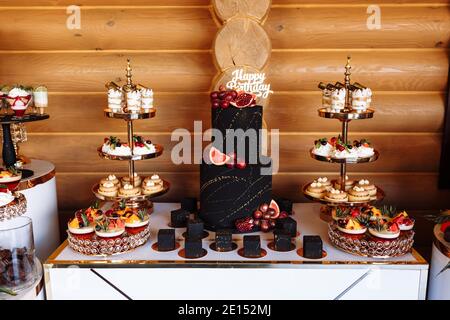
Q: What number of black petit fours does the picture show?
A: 11